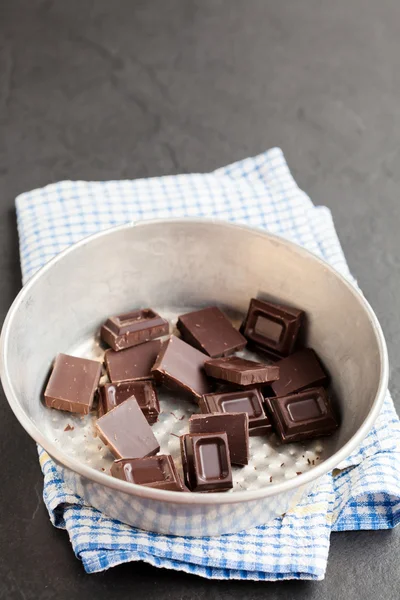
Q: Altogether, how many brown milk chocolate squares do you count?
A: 15